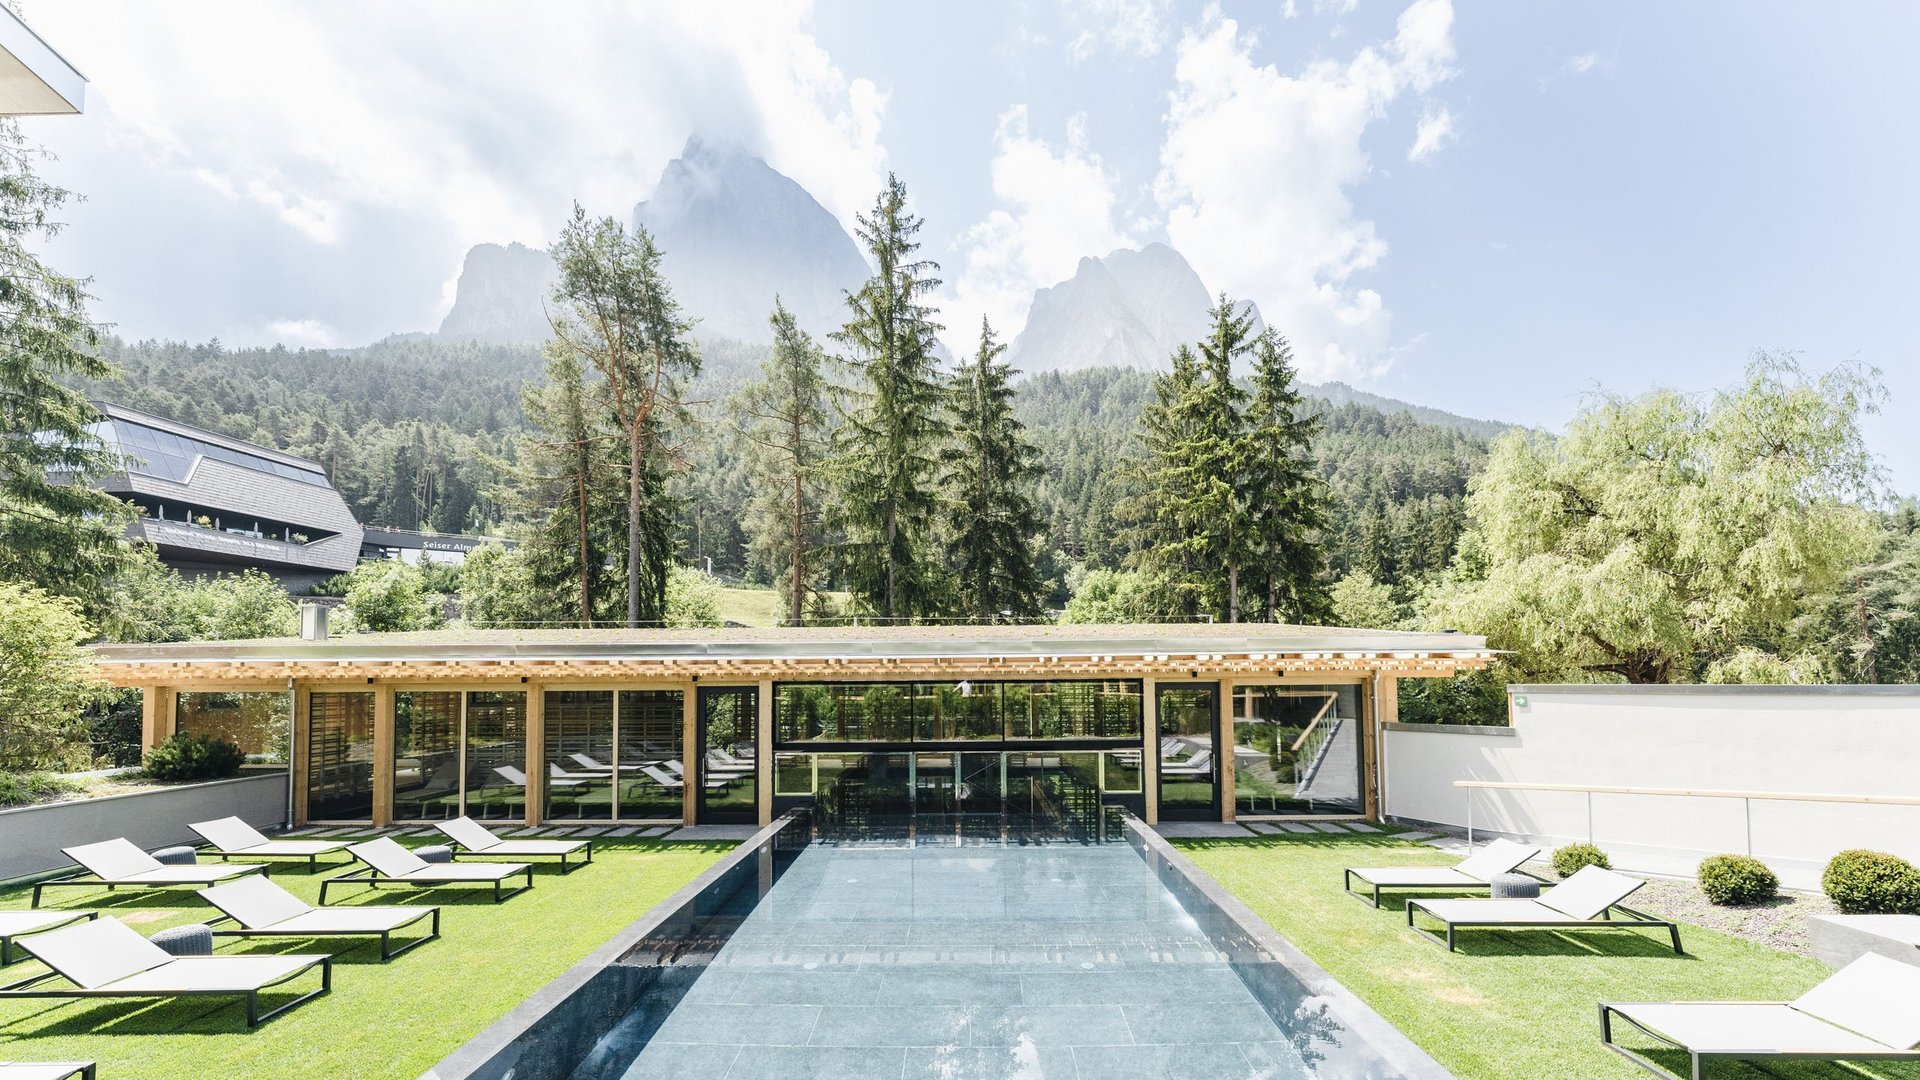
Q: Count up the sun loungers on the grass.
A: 11